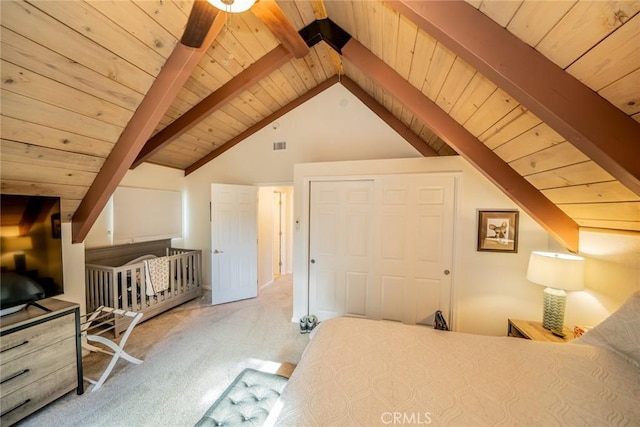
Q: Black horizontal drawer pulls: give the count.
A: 3